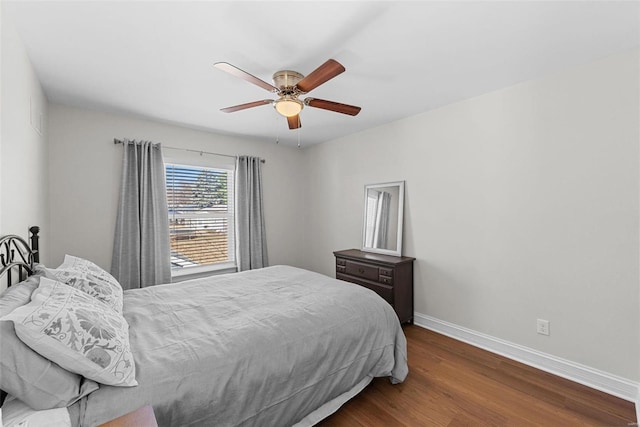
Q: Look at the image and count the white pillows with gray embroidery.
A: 2